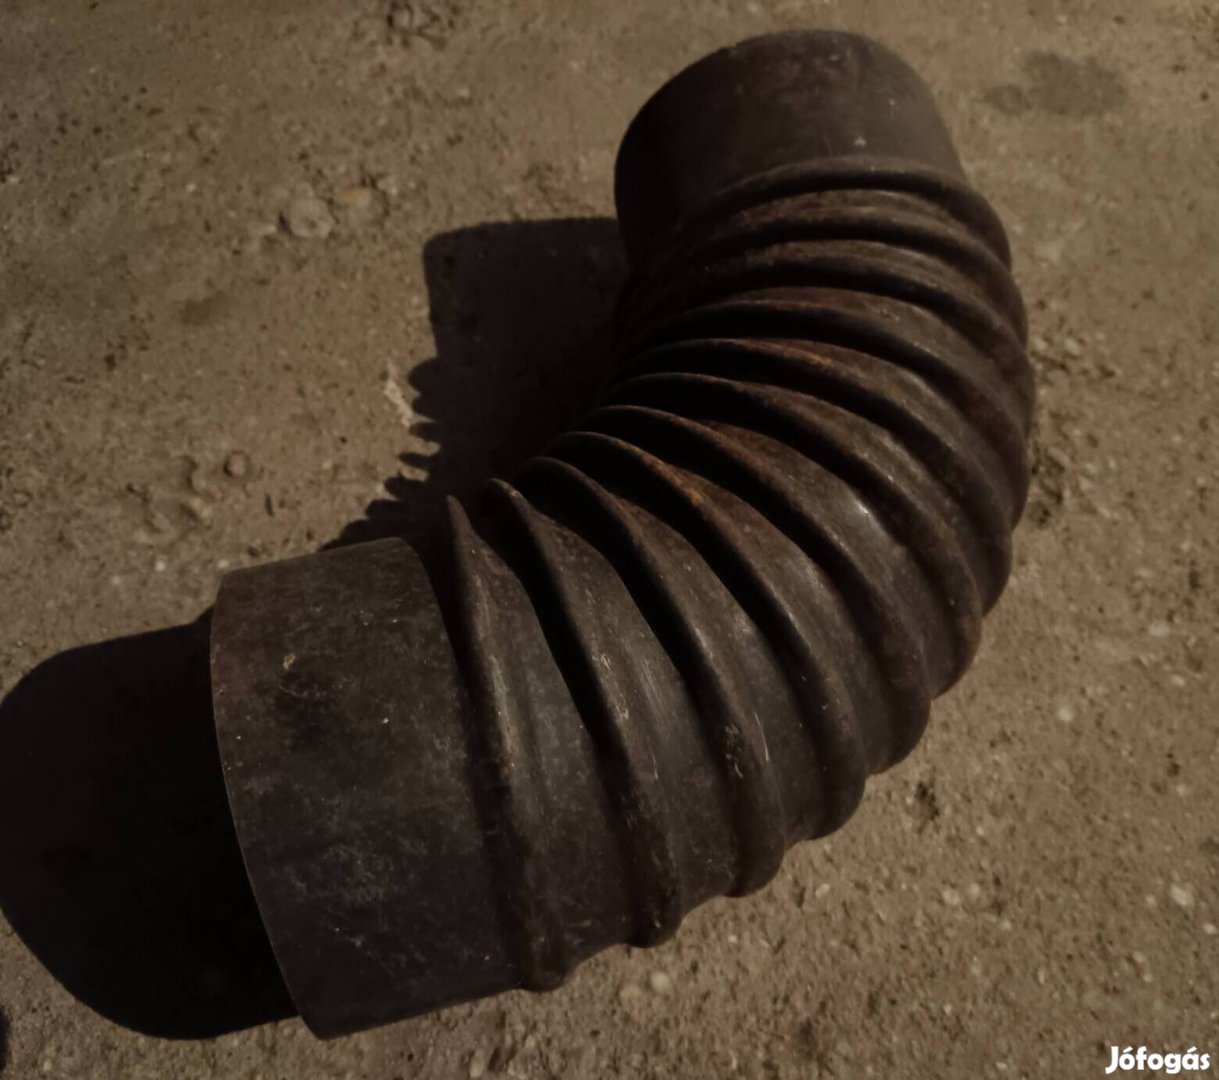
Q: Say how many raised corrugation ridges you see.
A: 11